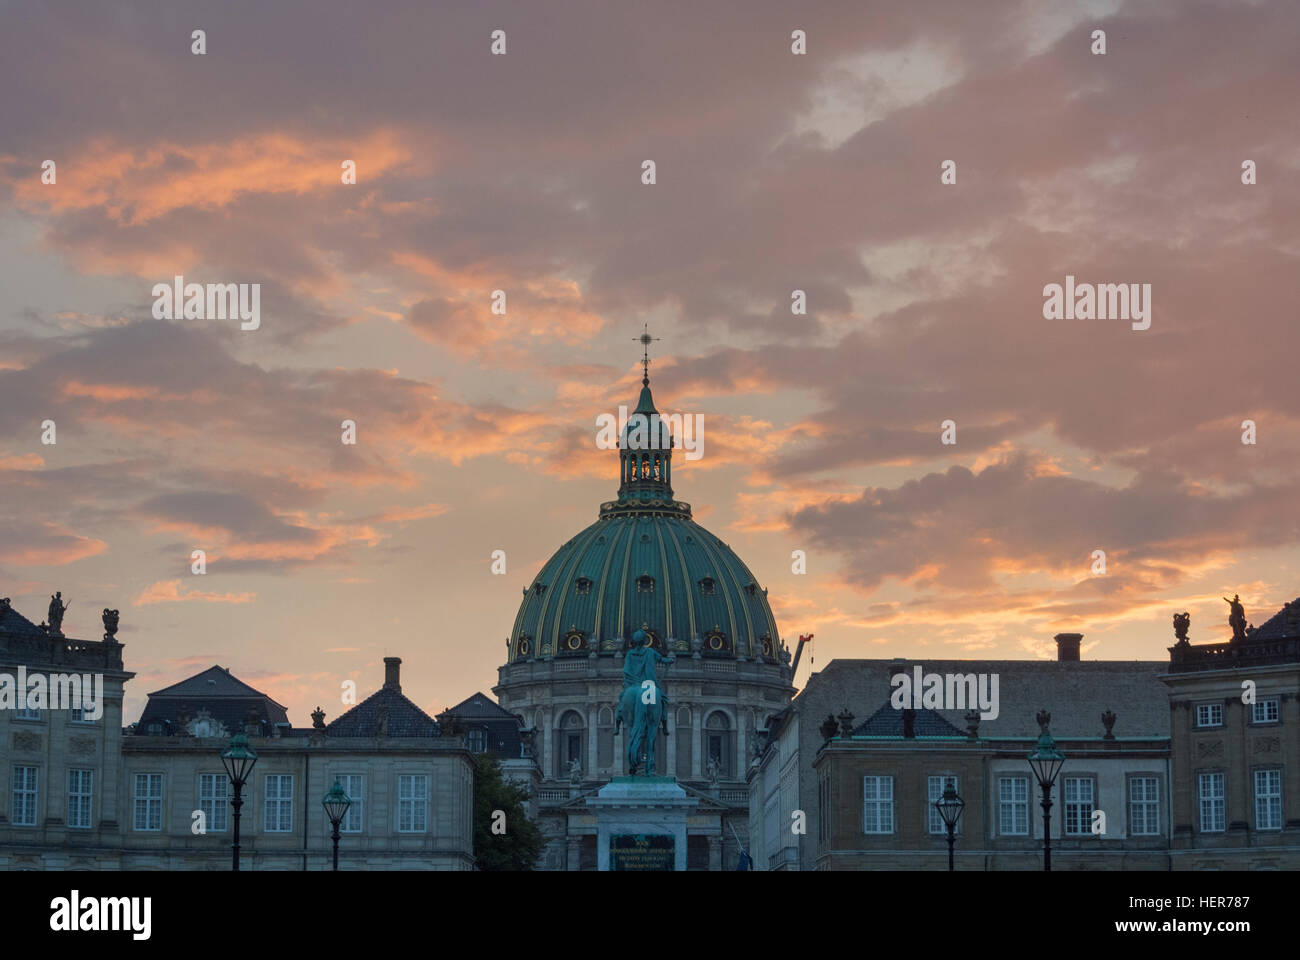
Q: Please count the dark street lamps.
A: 4